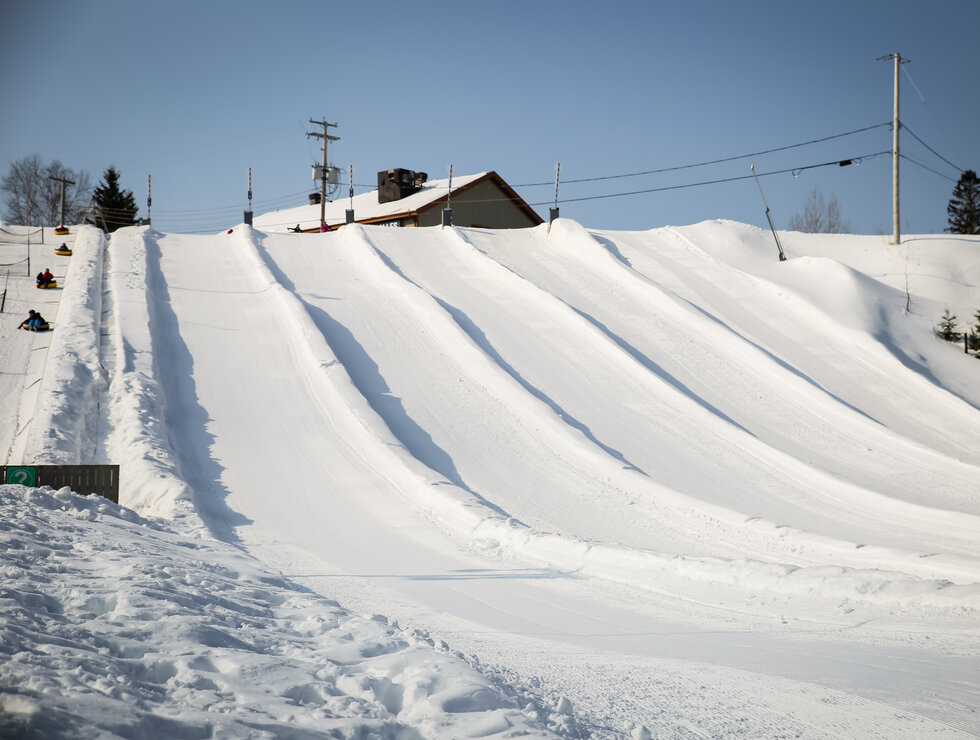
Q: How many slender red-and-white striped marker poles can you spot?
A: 5